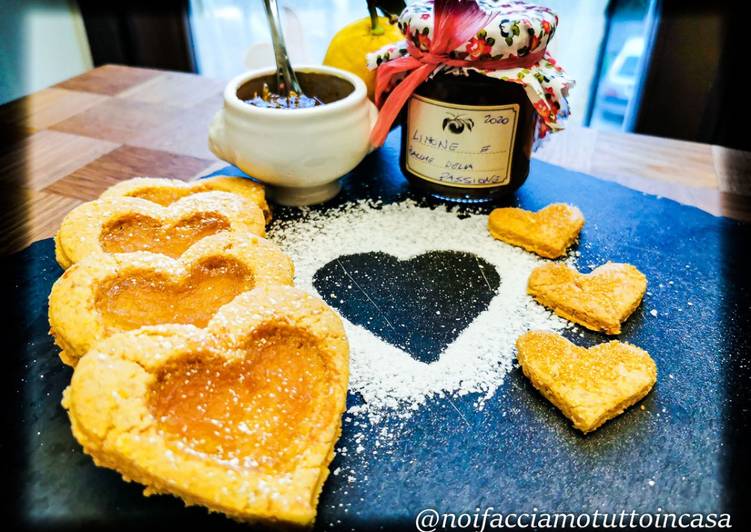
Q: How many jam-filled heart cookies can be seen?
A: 4